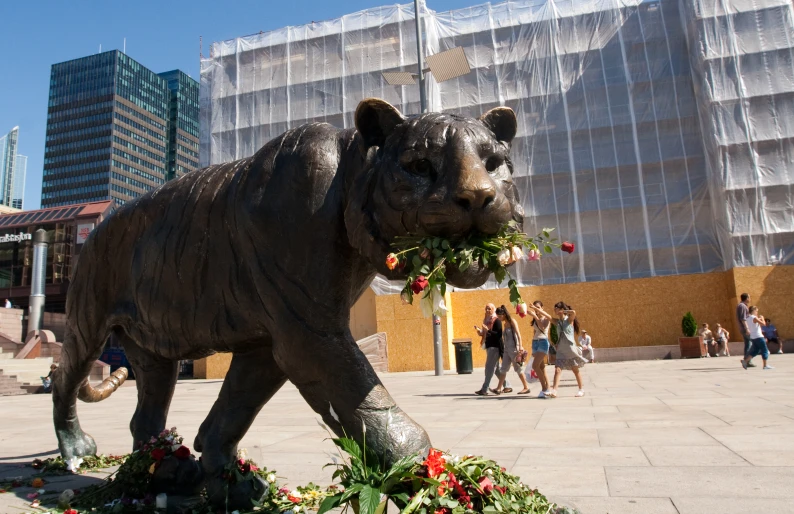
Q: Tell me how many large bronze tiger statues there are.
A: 1